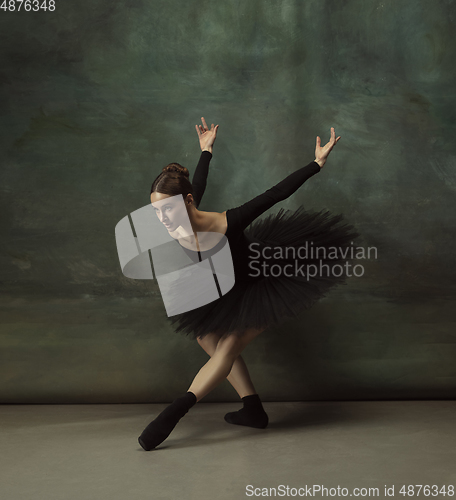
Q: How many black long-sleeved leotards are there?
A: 1